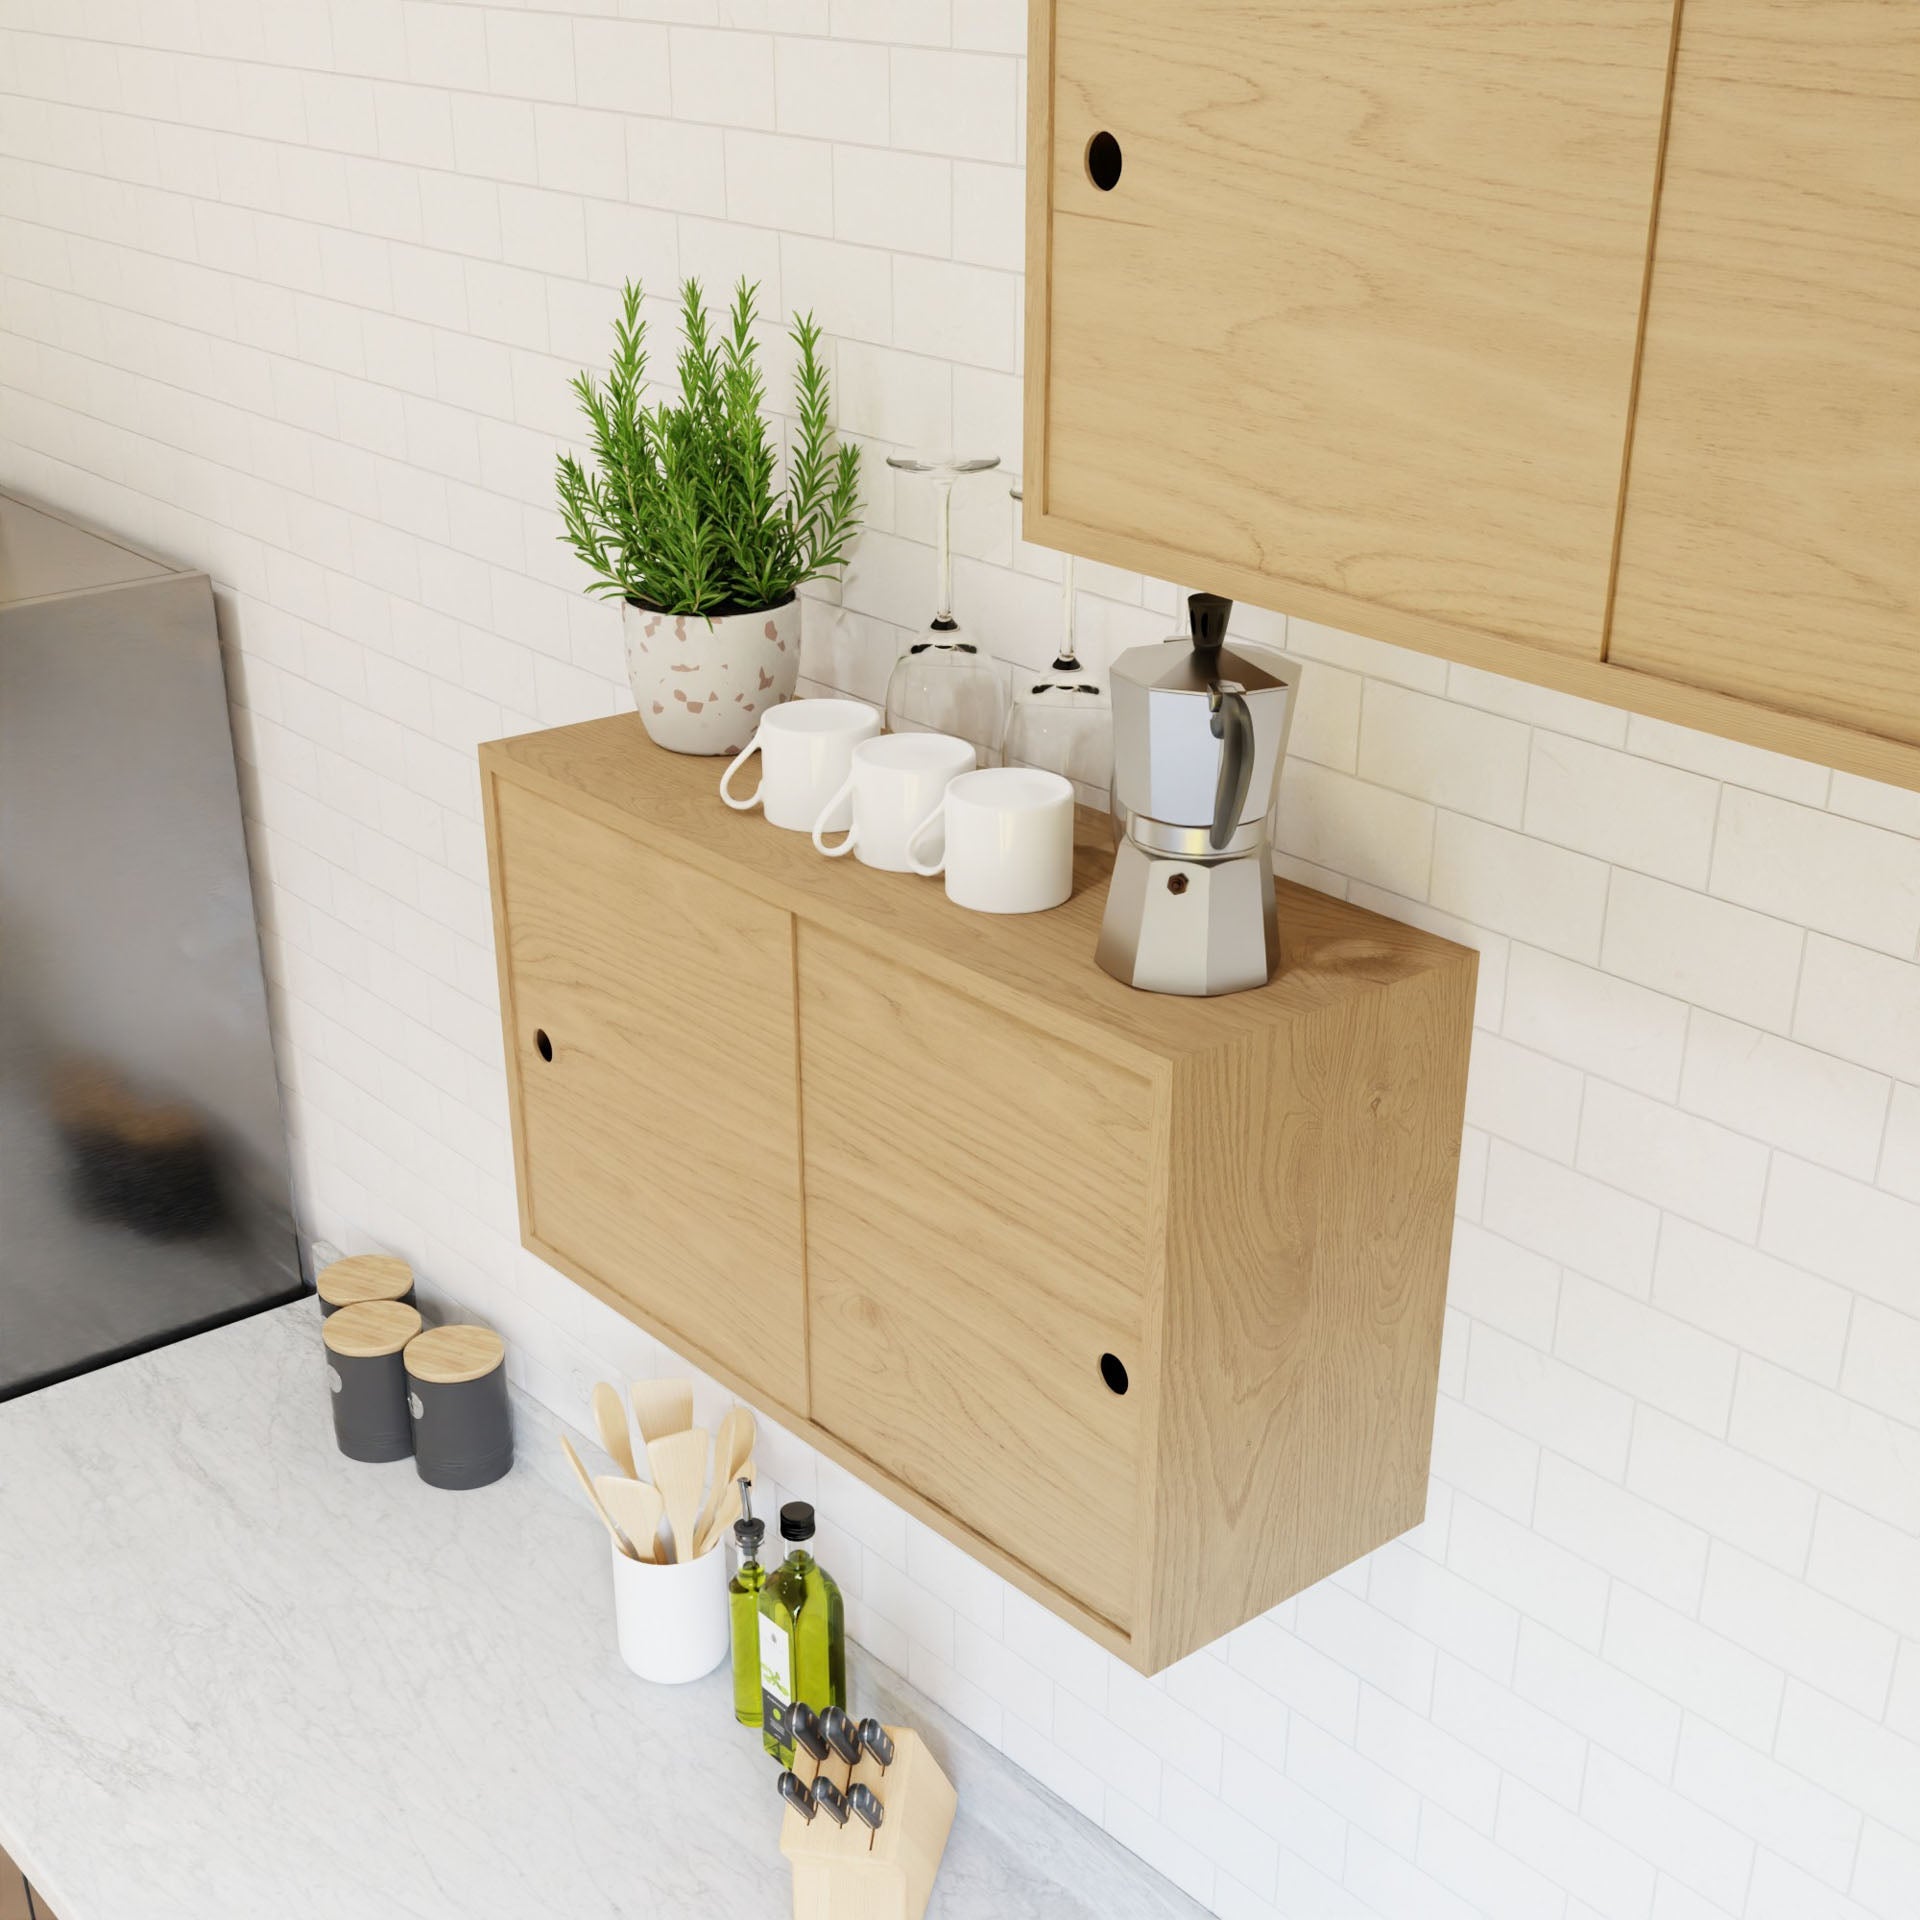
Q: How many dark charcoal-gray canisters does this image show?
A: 3